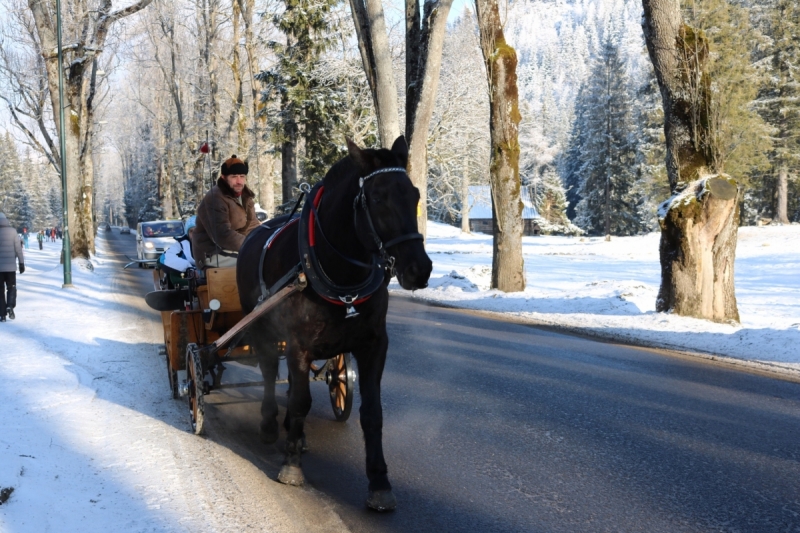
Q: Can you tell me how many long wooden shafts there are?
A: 1